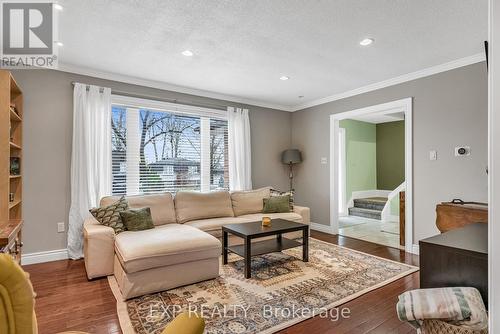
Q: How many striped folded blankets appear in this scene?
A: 1